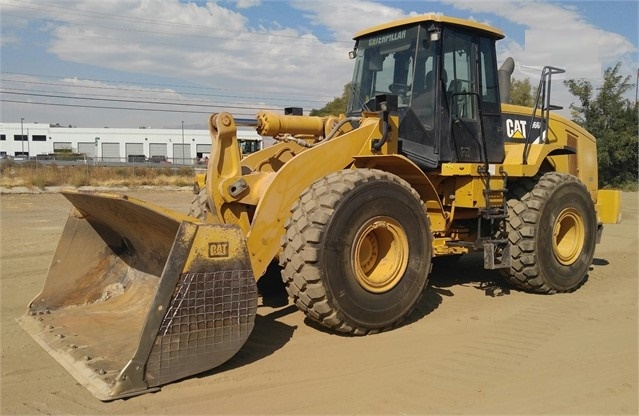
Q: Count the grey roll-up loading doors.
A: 7